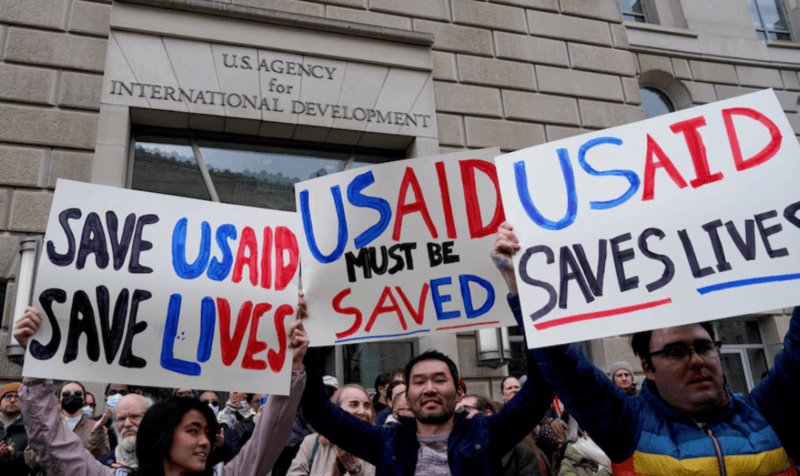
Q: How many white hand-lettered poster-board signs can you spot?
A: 3